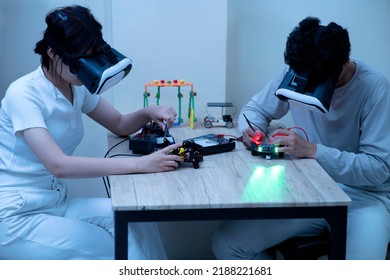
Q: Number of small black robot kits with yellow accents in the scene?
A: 1